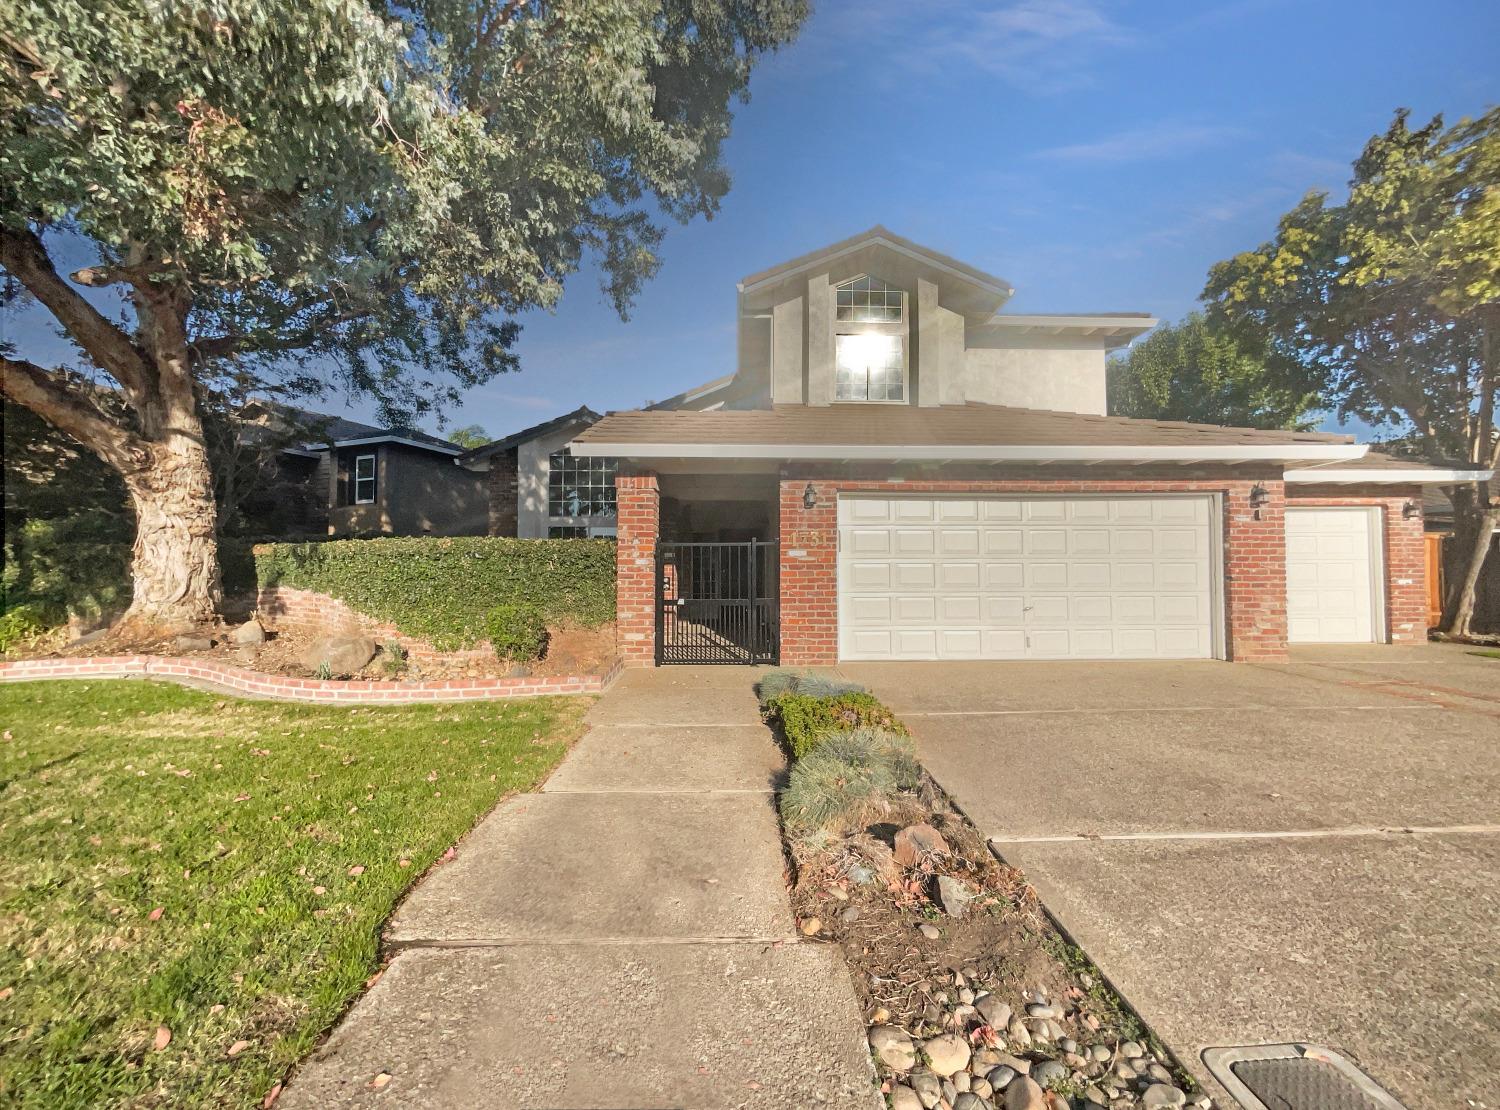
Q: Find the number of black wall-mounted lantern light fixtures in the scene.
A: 3